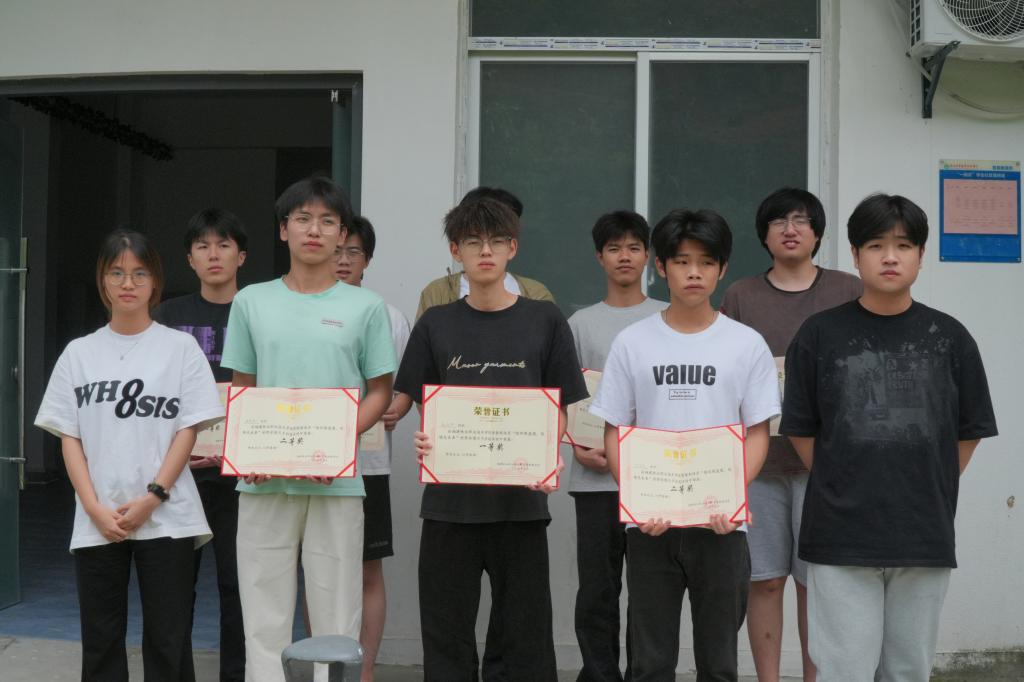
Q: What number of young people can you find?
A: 10